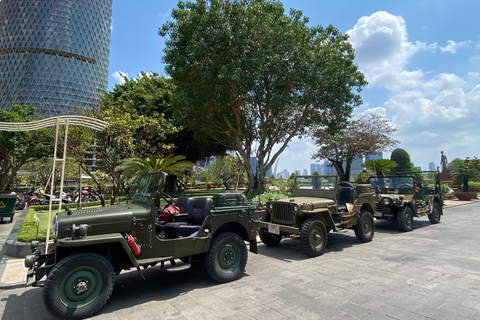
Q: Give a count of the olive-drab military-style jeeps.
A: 3